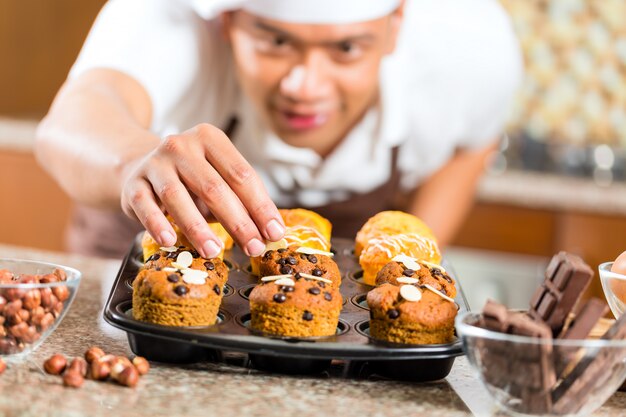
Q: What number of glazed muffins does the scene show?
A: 2